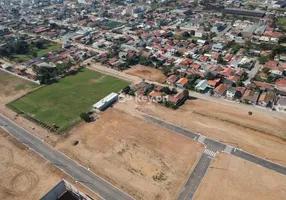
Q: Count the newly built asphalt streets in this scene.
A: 3